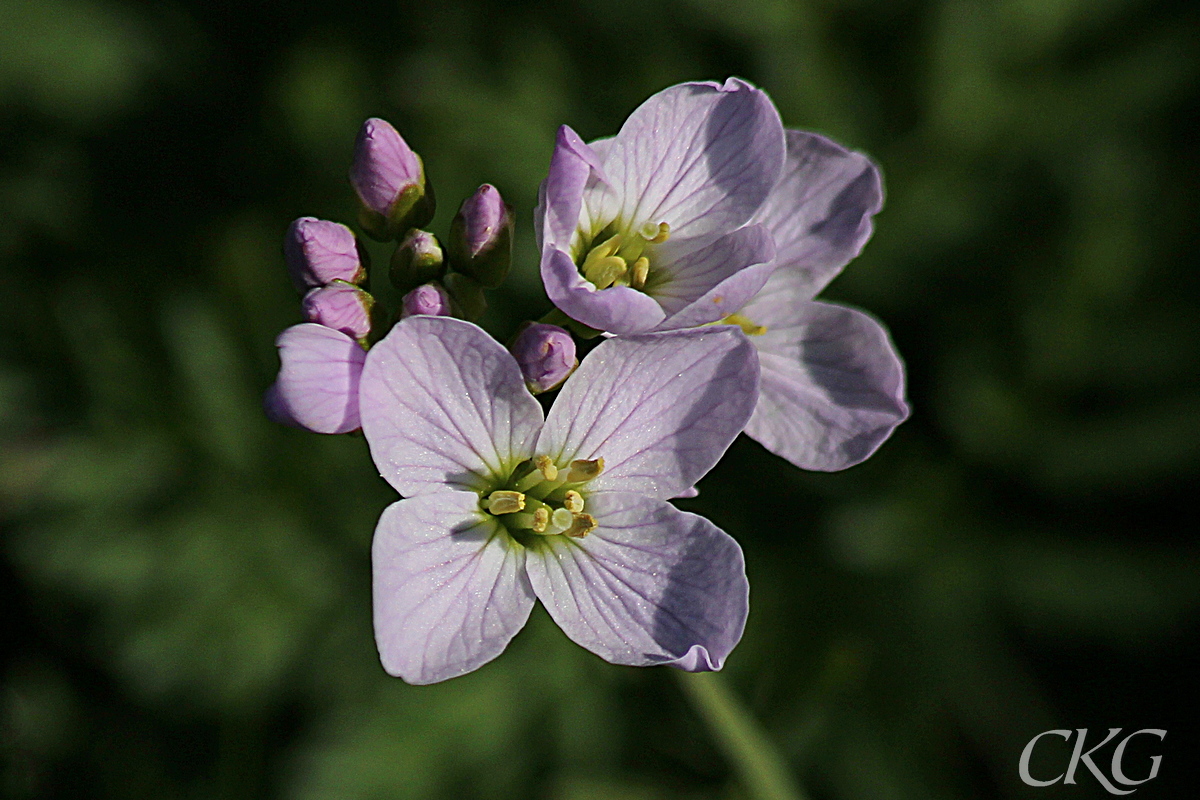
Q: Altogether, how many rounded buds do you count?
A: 7